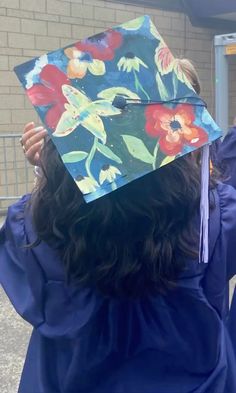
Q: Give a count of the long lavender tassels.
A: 1